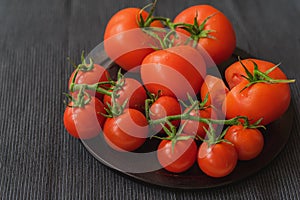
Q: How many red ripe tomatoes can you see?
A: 14